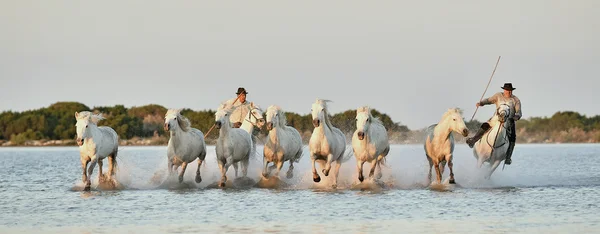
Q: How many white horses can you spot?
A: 9